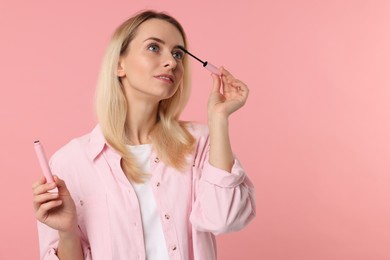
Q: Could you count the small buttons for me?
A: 5